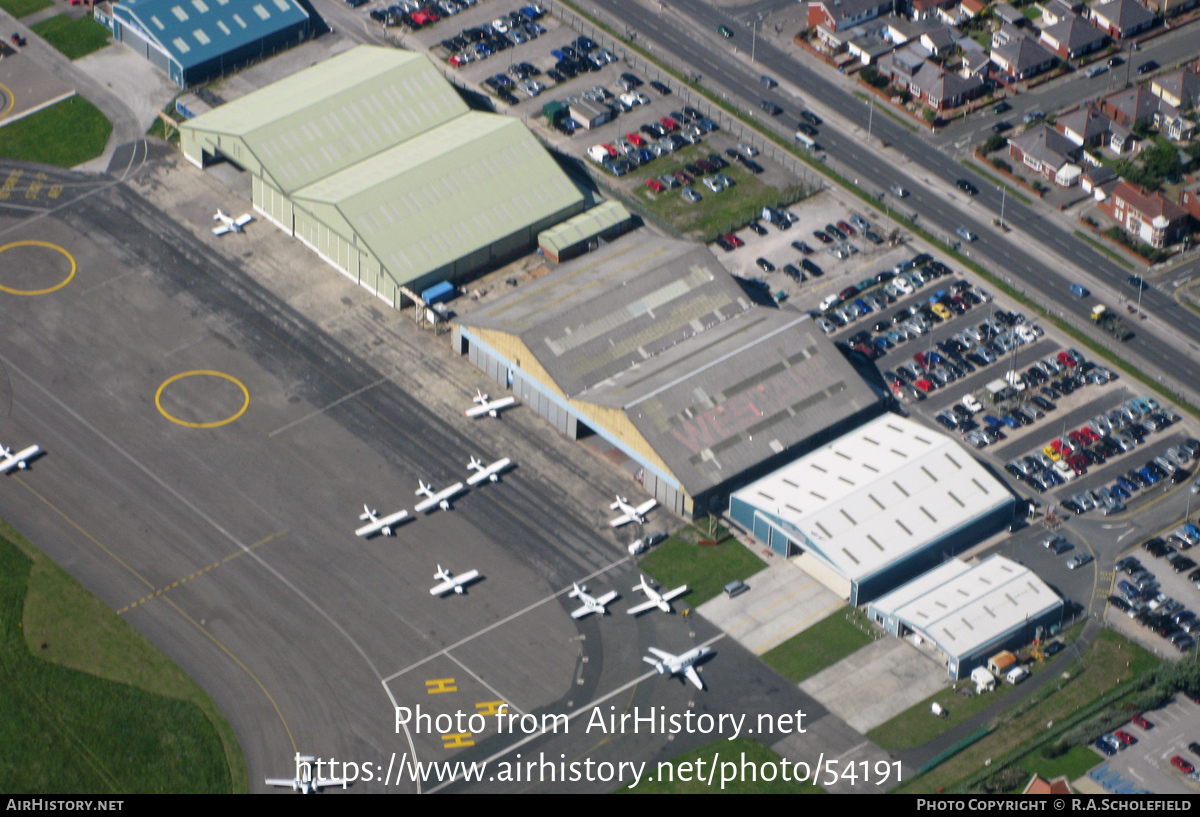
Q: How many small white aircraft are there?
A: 12